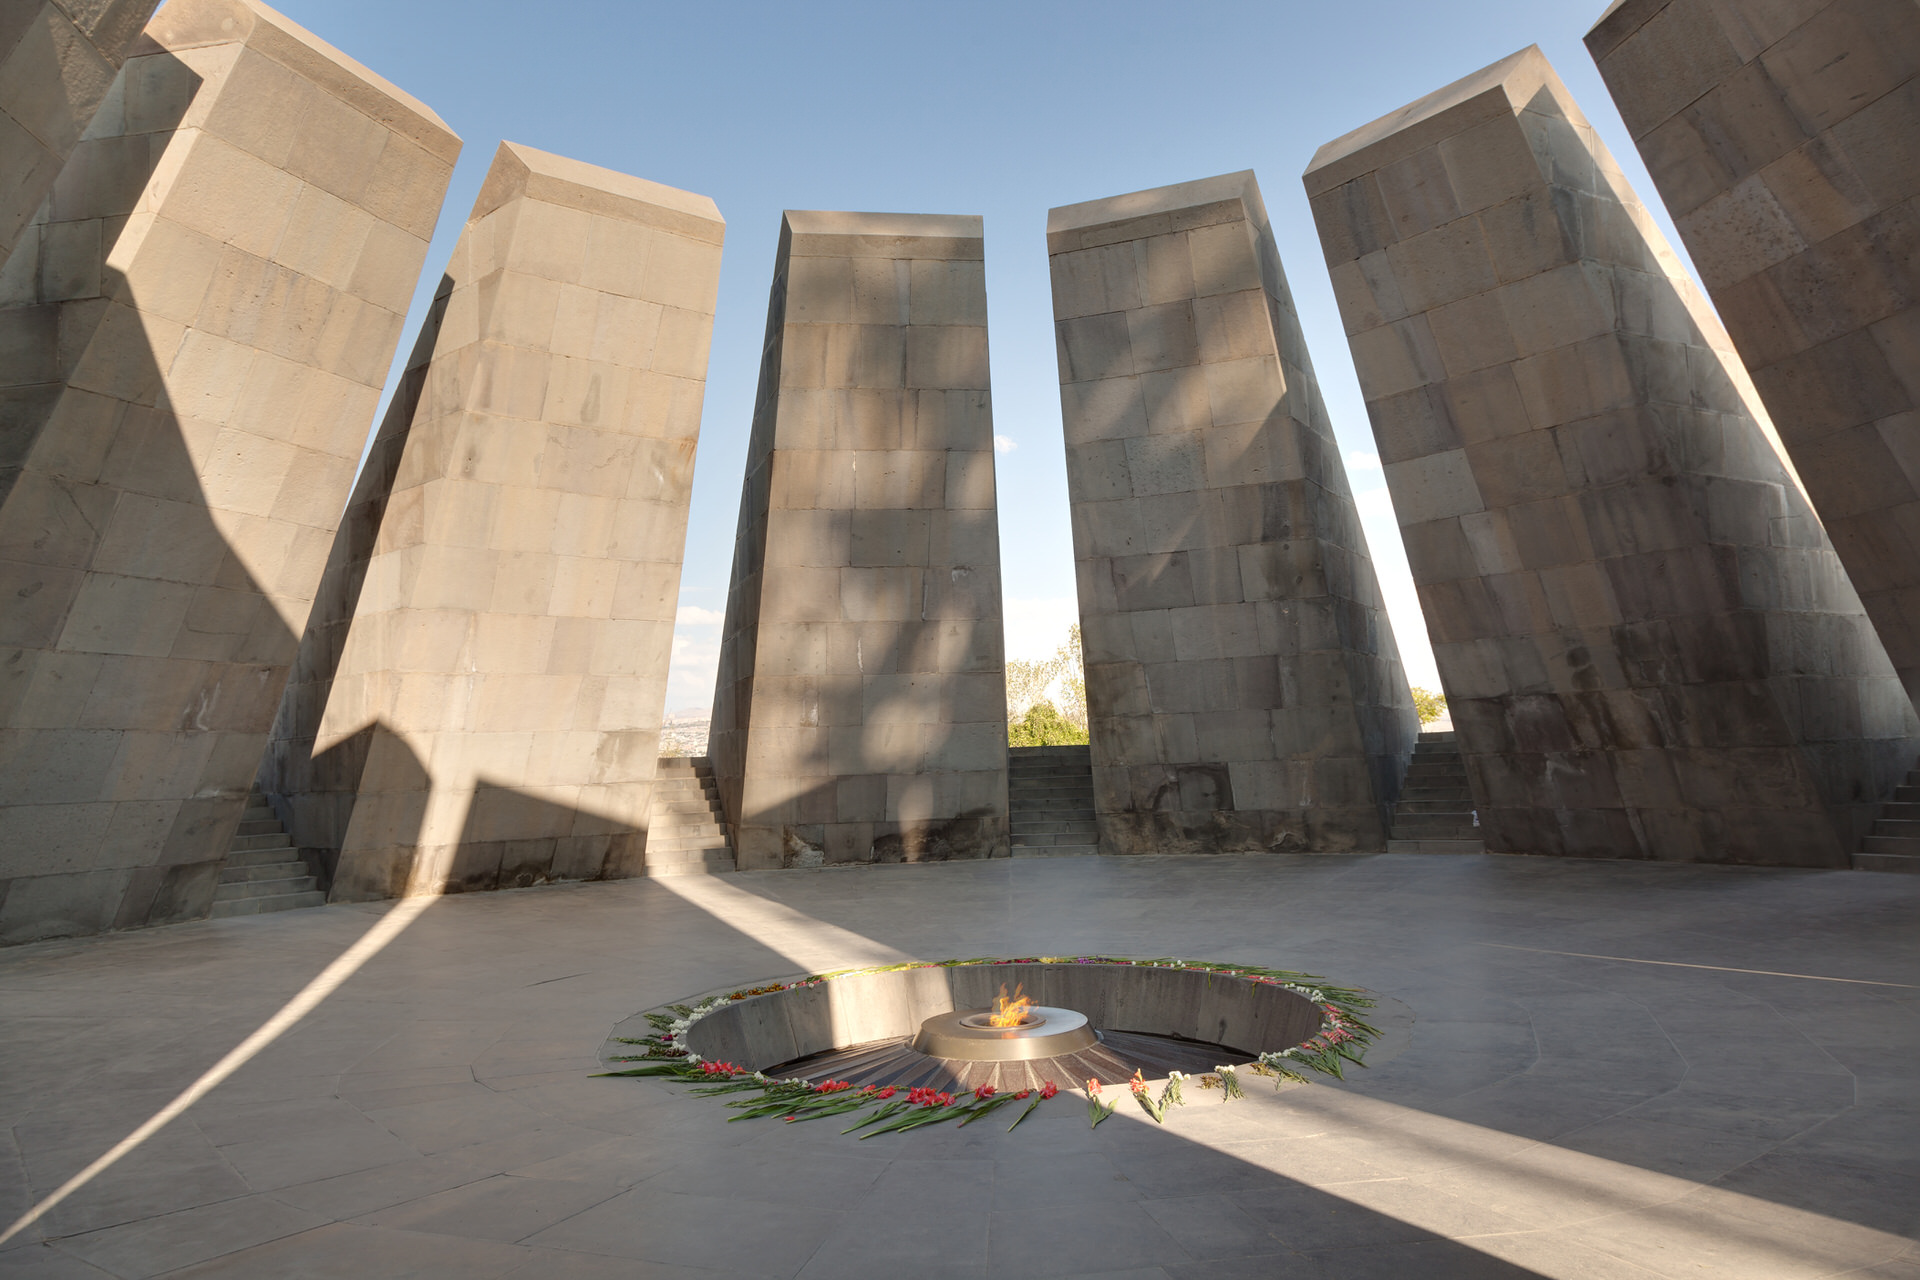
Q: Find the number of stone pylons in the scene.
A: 7